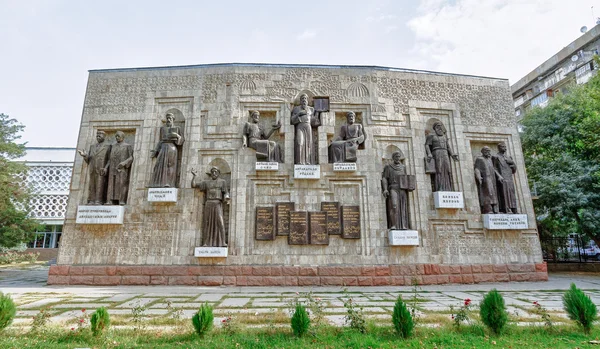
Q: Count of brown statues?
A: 11